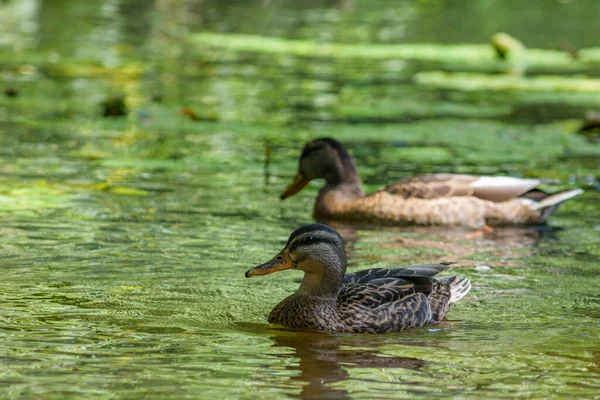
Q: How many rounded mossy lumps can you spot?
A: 1